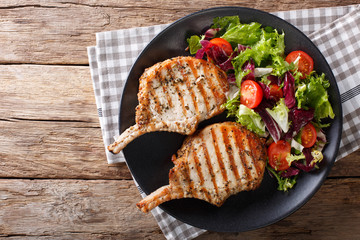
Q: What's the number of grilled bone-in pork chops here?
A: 2